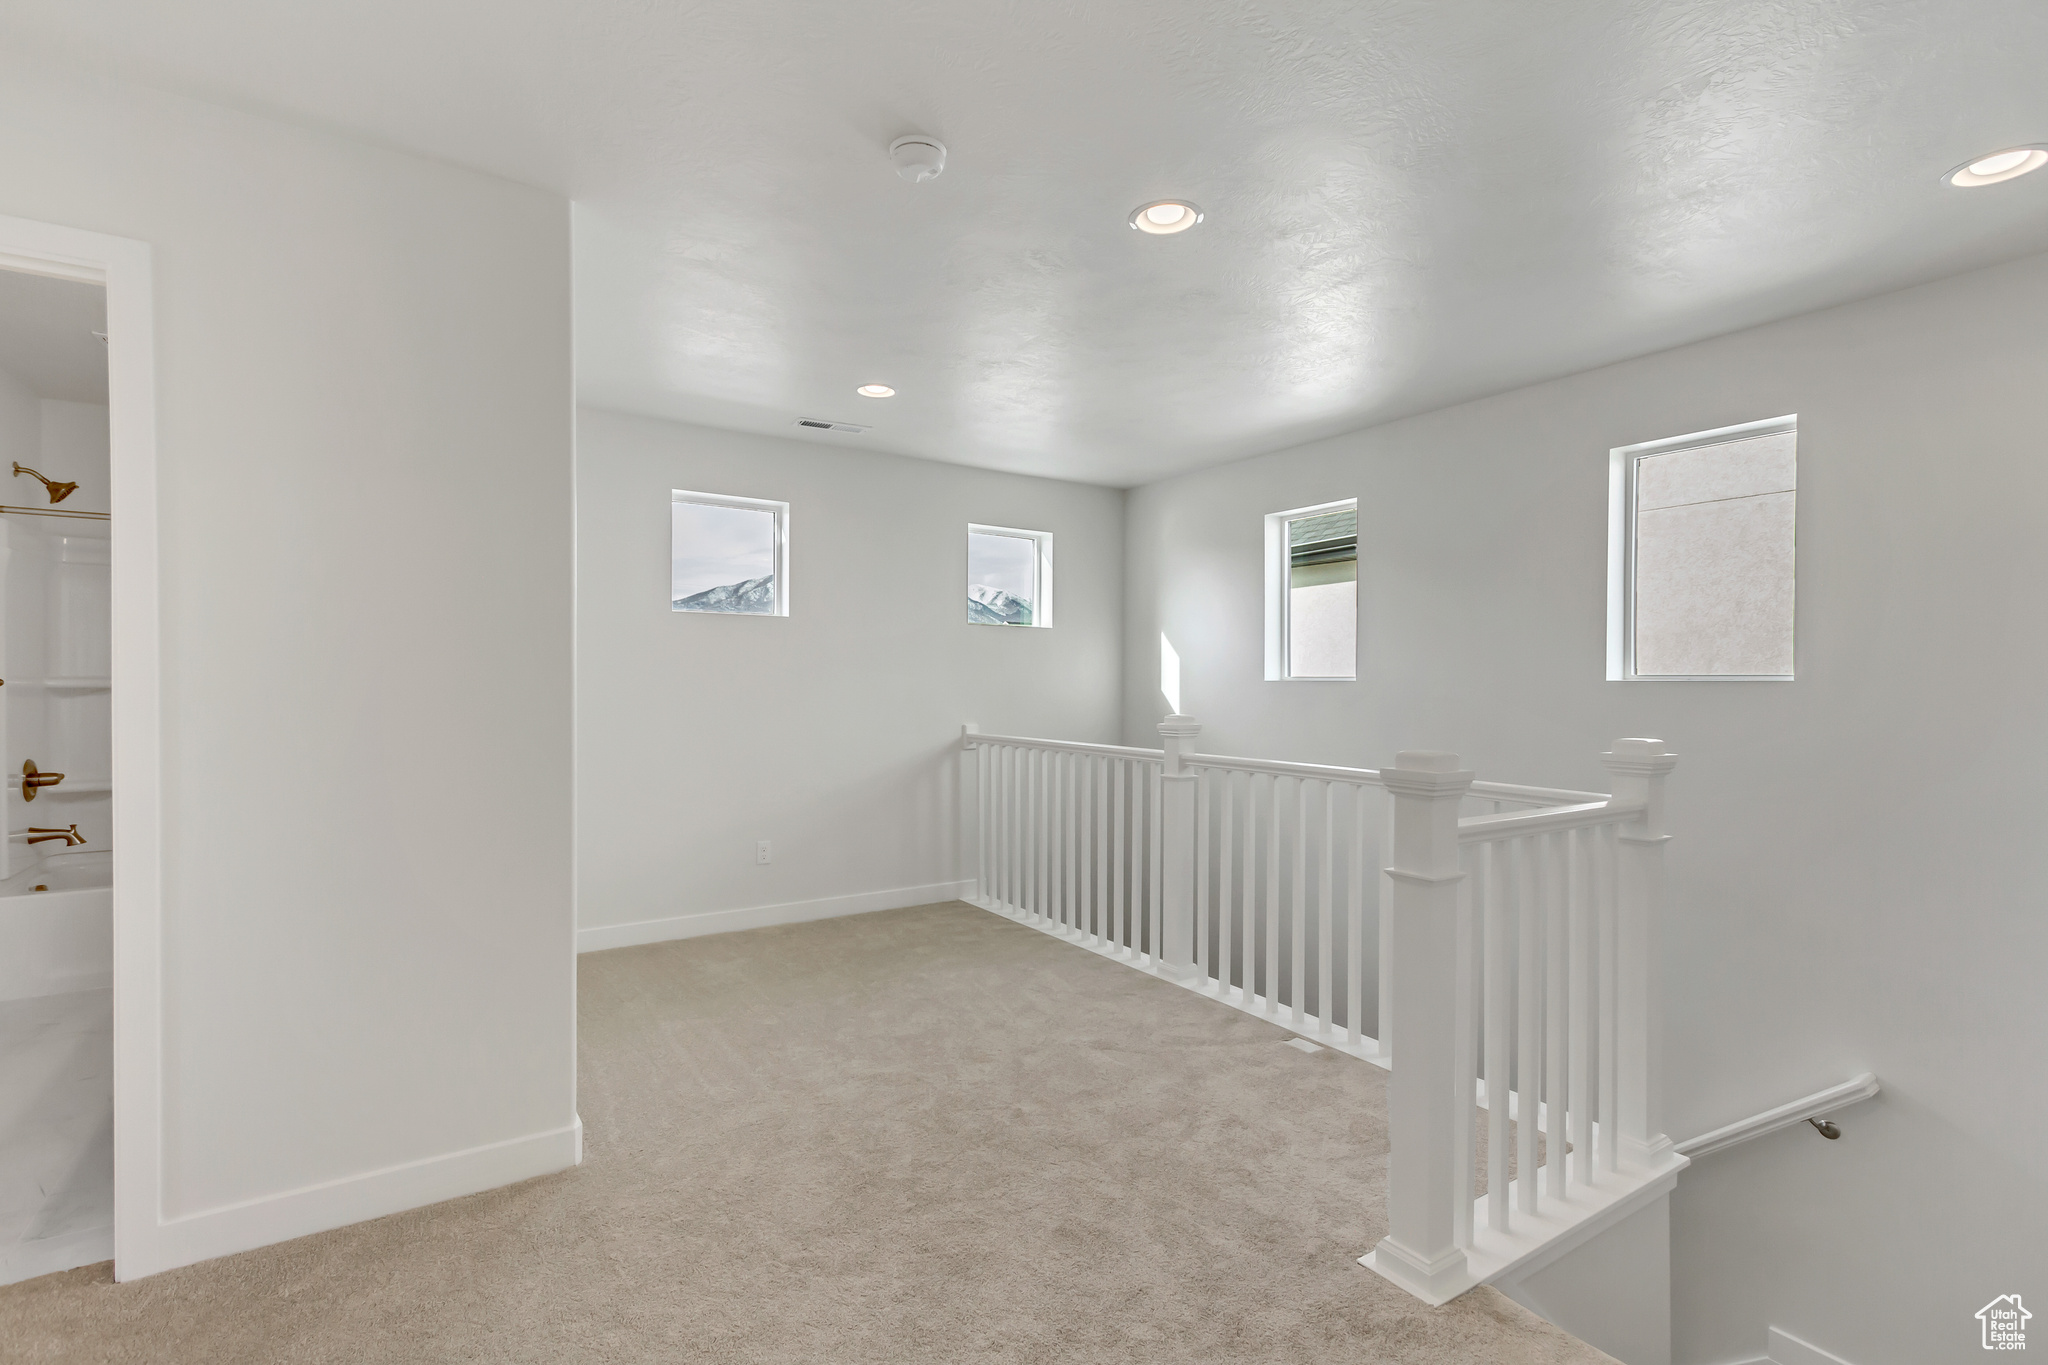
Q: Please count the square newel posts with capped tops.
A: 3